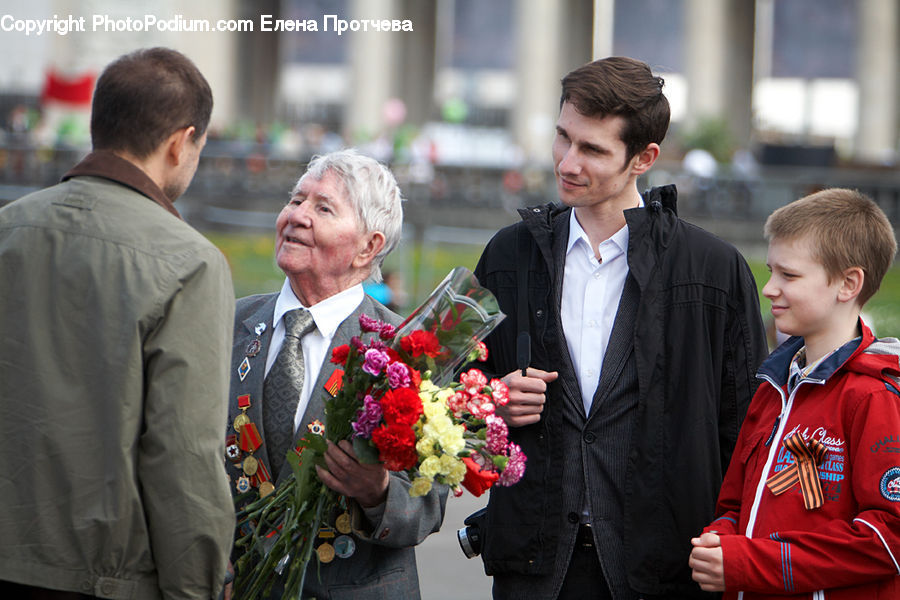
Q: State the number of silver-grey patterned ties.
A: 1